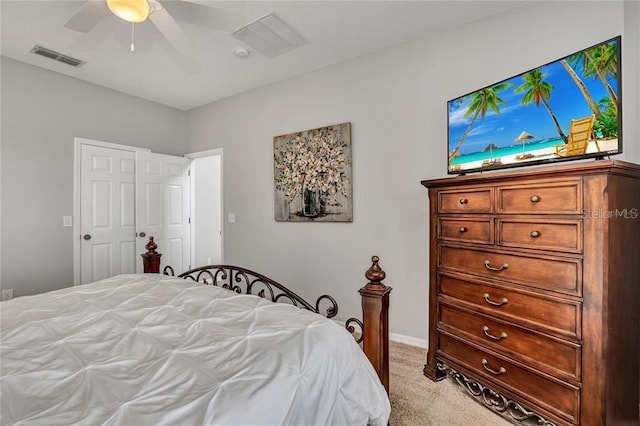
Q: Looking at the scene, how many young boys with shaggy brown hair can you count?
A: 0